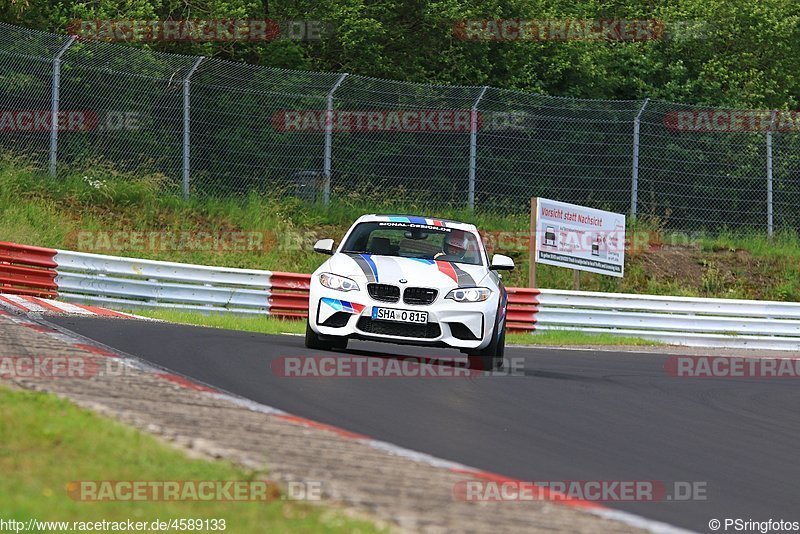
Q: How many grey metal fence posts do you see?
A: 6